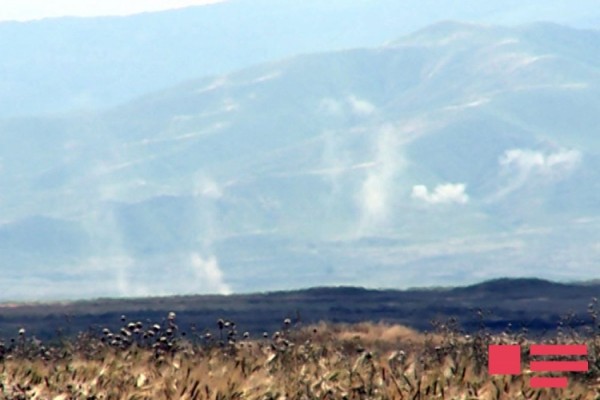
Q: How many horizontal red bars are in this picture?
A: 3